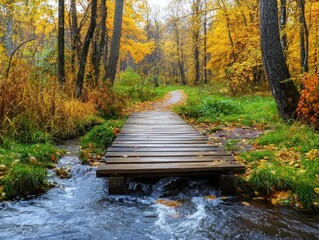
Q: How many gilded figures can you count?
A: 0